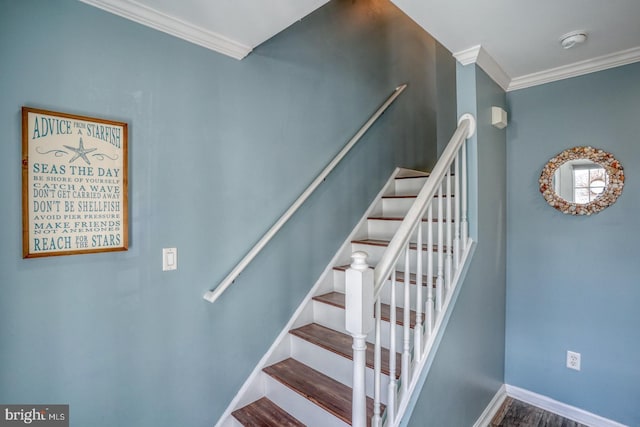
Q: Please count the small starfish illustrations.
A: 1